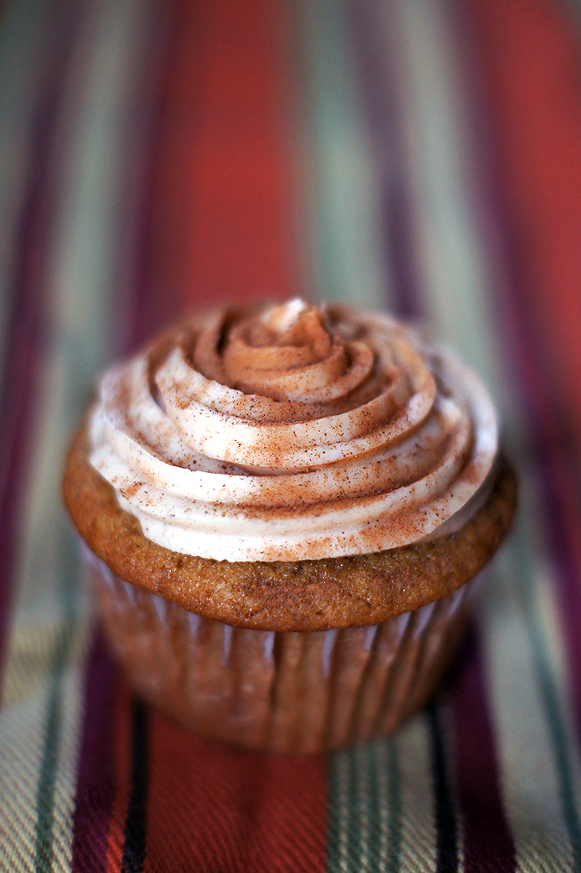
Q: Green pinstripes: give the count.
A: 6